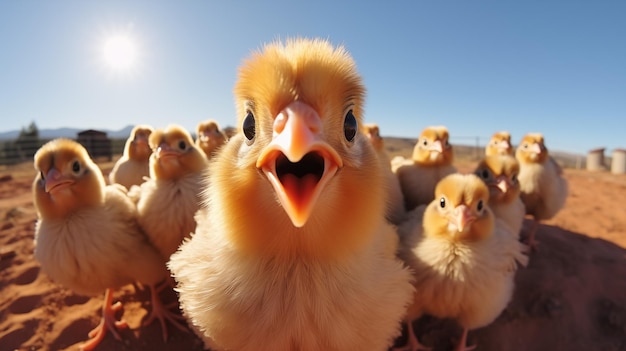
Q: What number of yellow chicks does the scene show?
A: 11